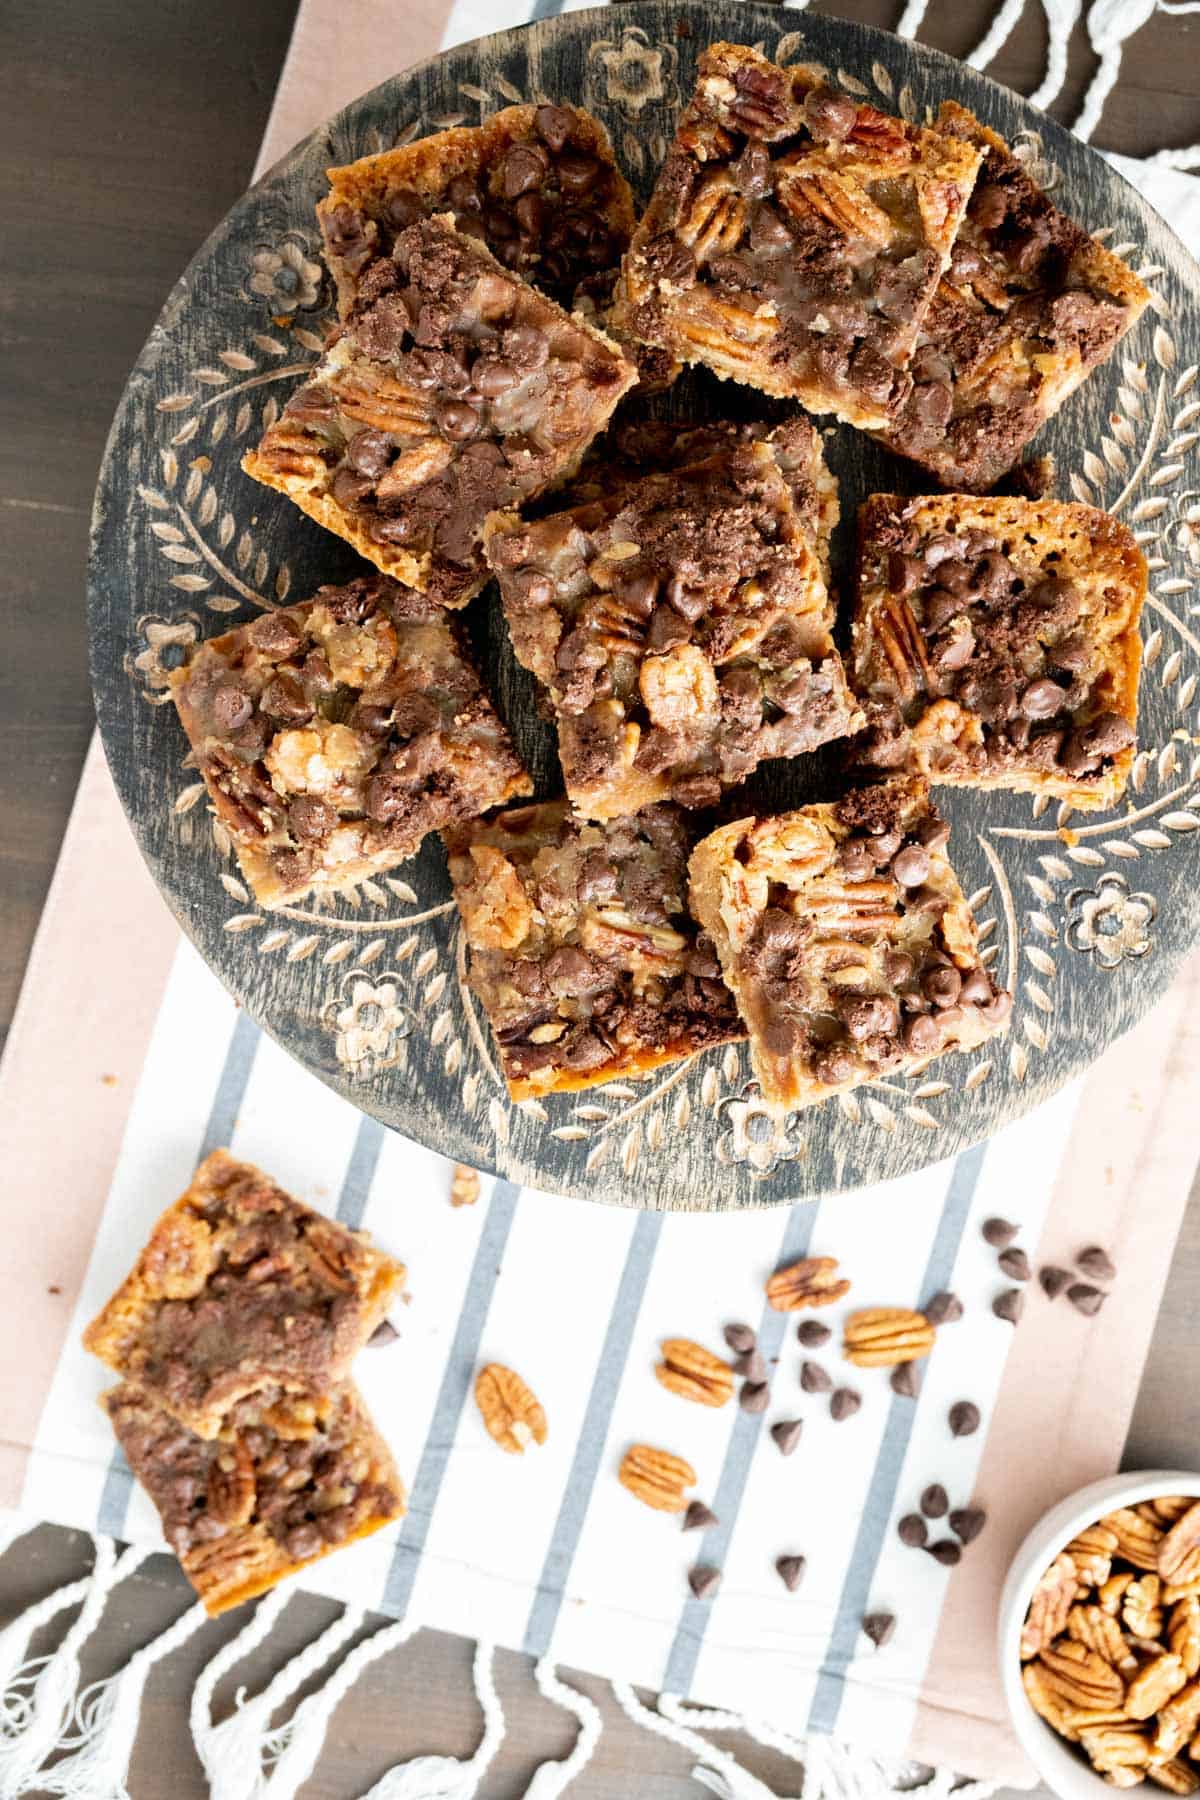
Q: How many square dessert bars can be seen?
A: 12